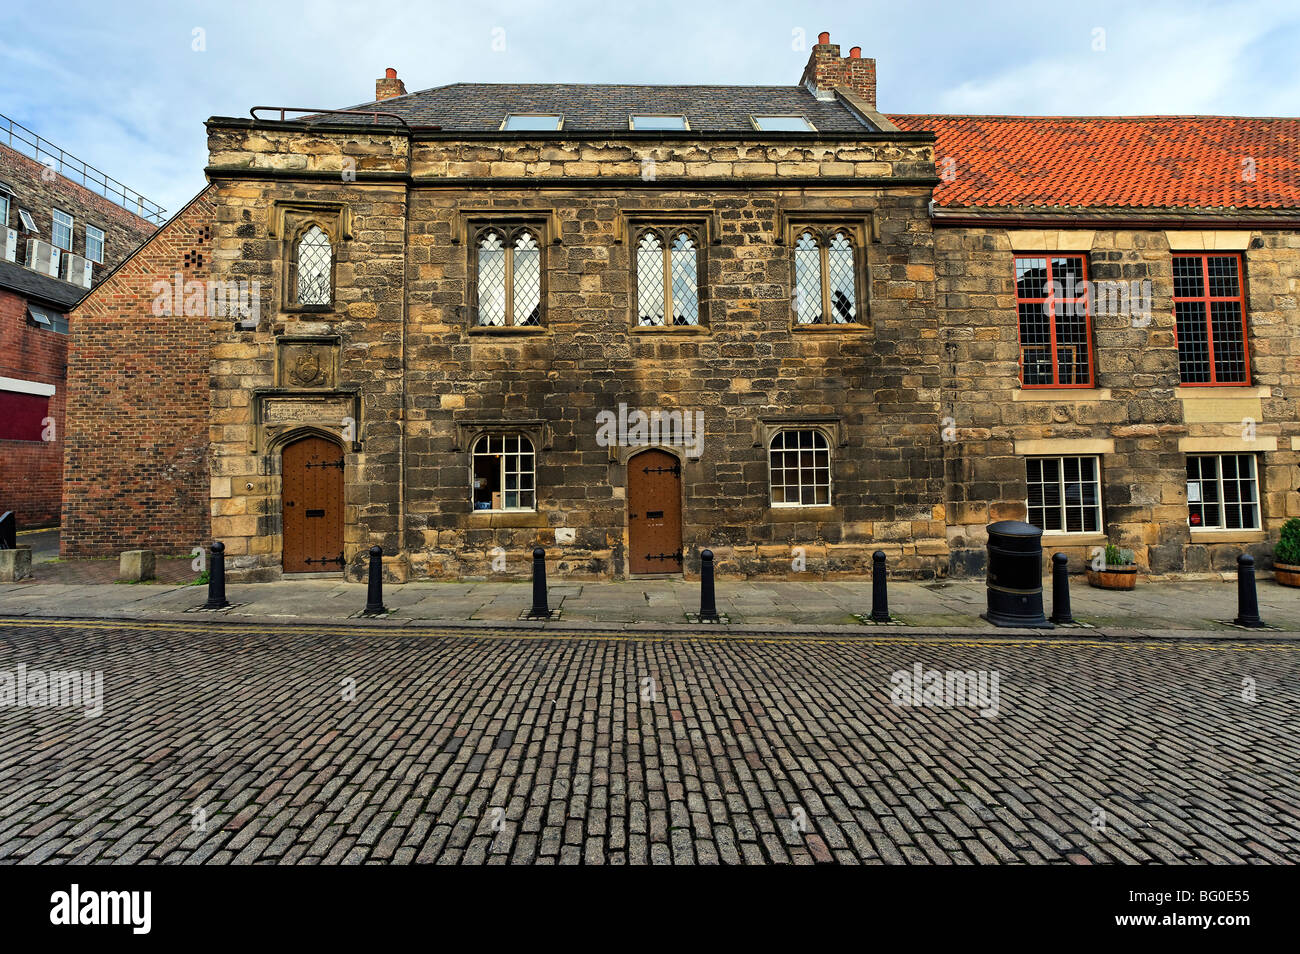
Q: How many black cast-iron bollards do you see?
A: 7